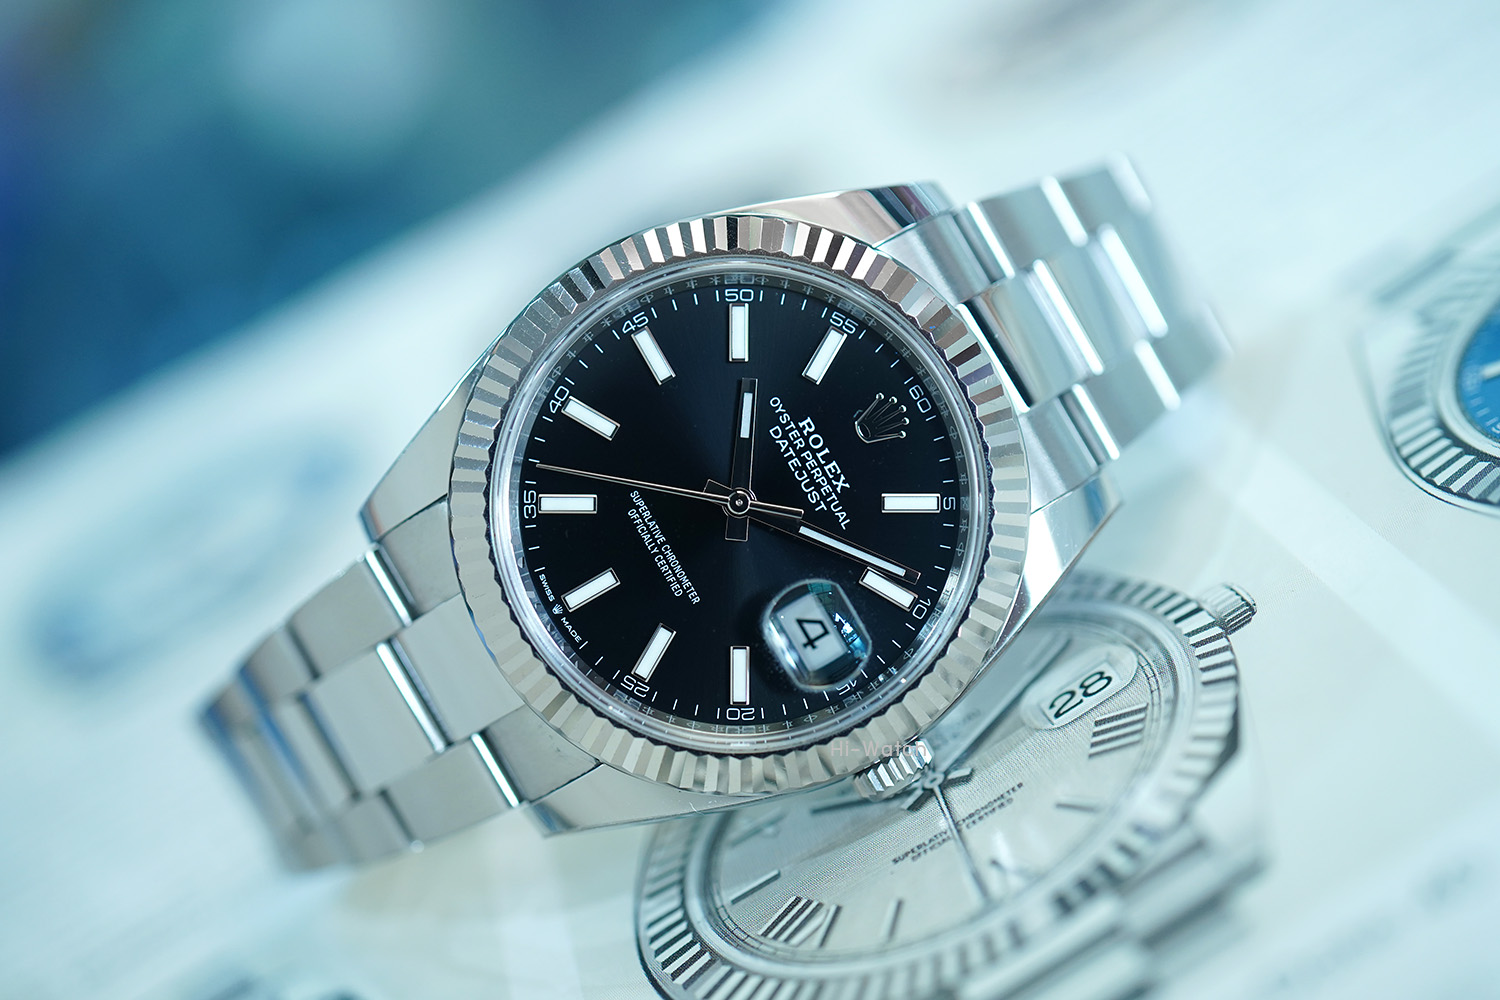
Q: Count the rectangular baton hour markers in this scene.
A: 10